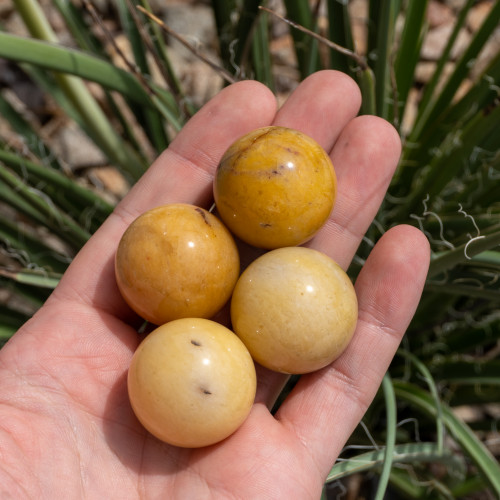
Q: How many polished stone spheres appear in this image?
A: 4